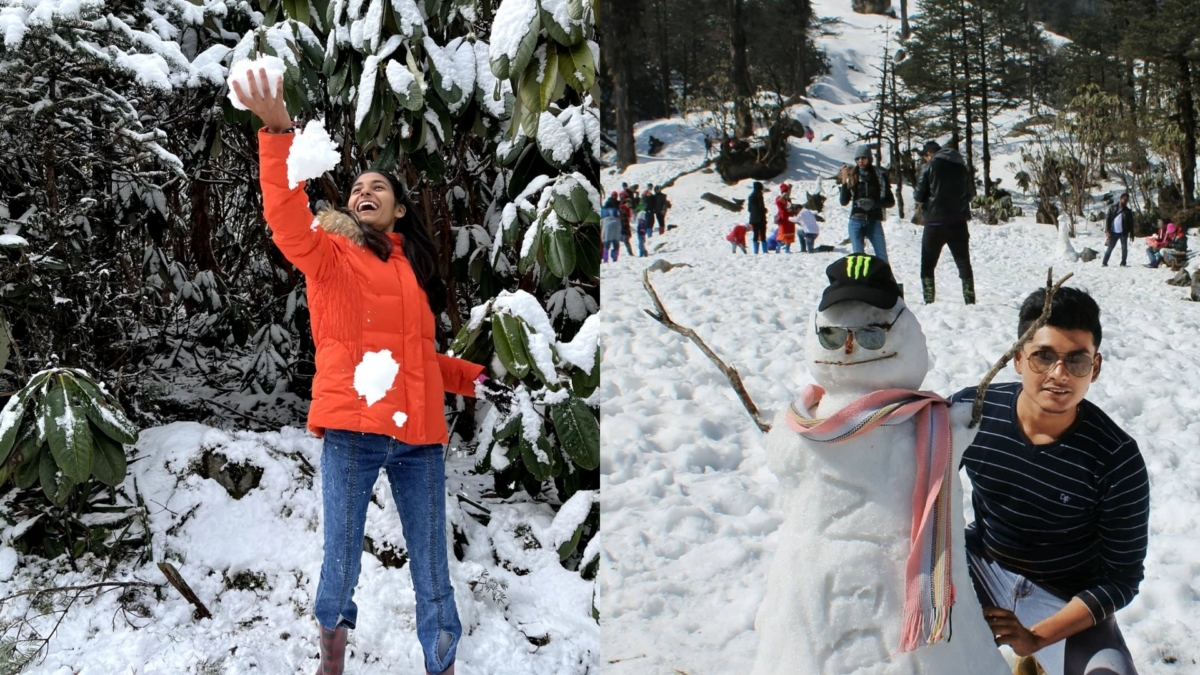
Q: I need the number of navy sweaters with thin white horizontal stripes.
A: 1